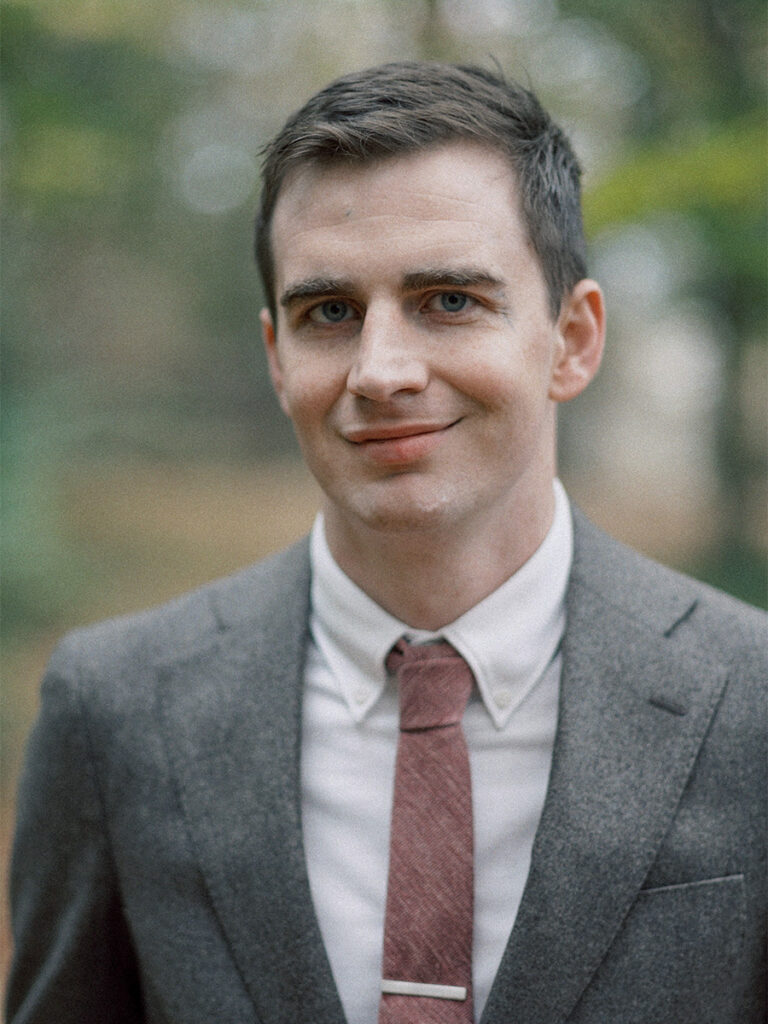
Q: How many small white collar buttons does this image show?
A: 2